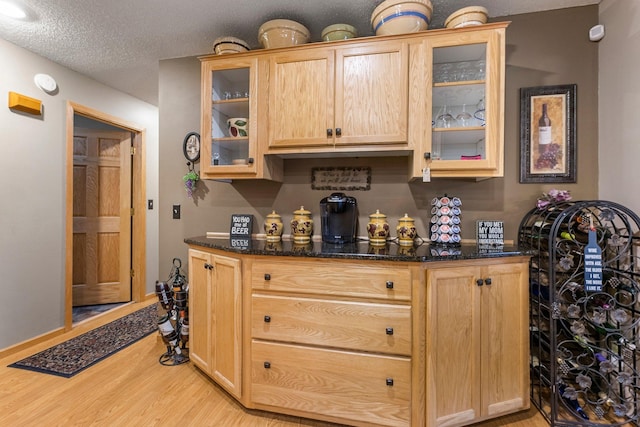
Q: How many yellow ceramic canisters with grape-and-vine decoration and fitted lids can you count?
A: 4